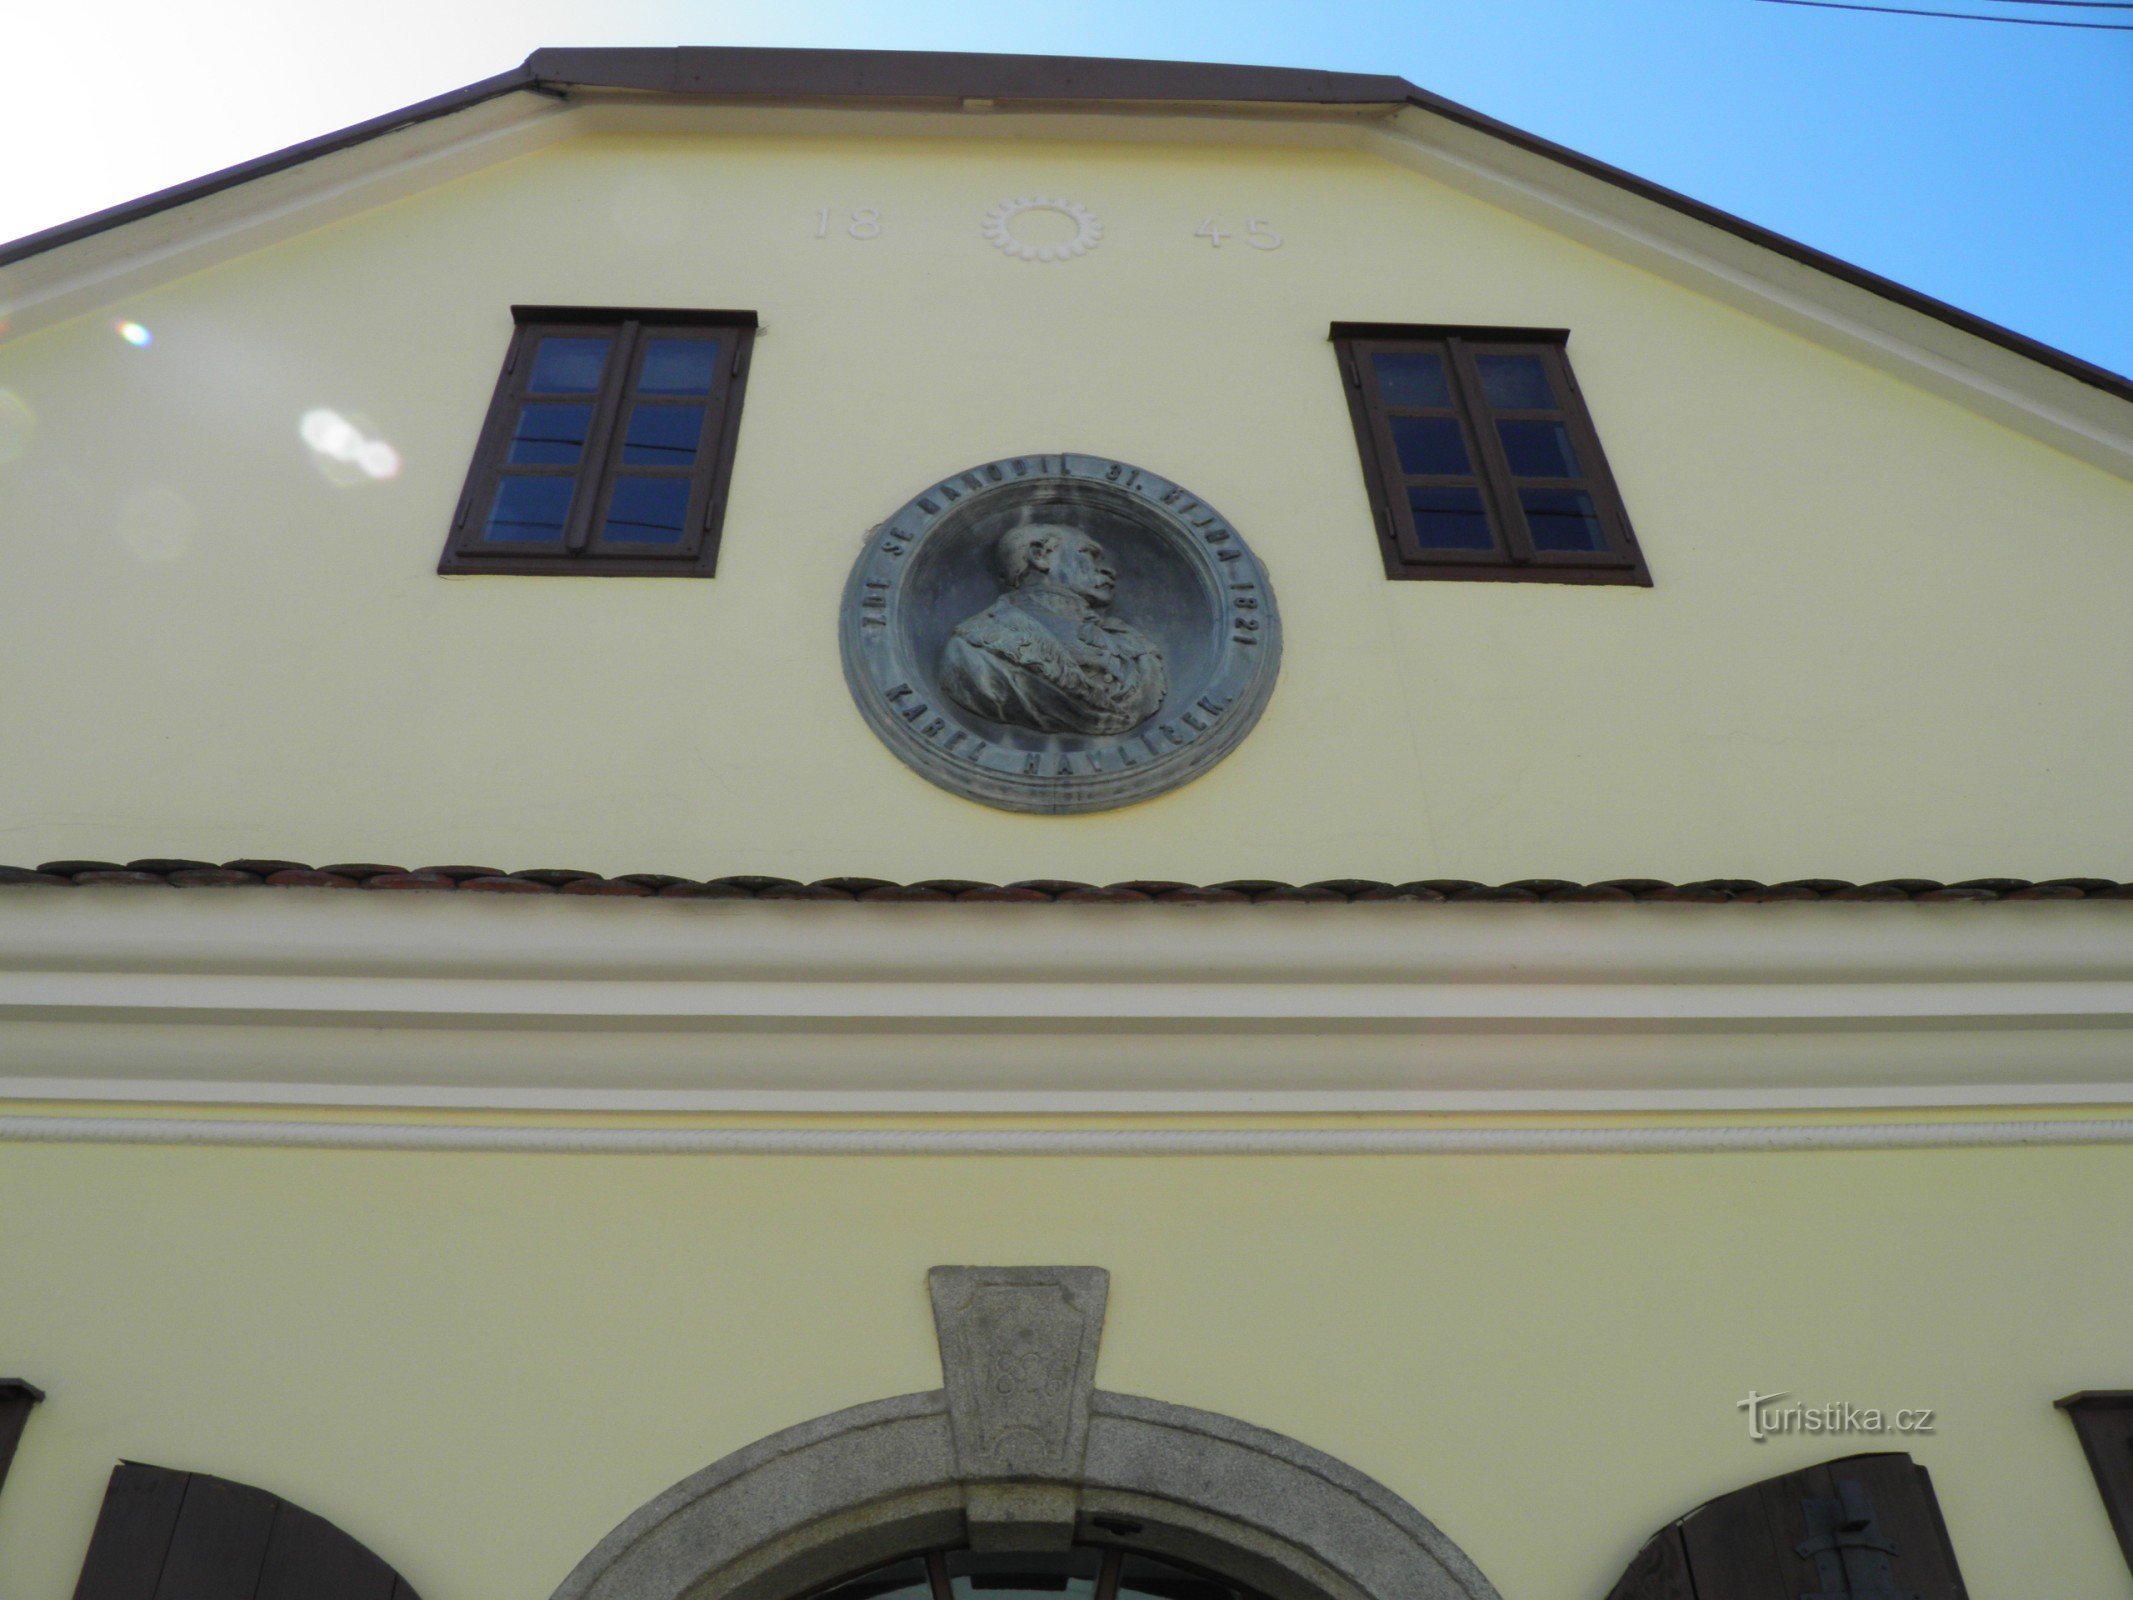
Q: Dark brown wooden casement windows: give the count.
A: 2